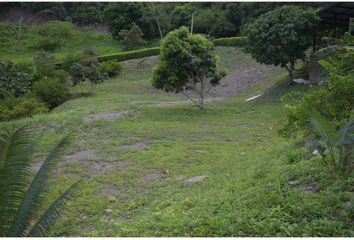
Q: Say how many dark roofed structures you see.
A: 1